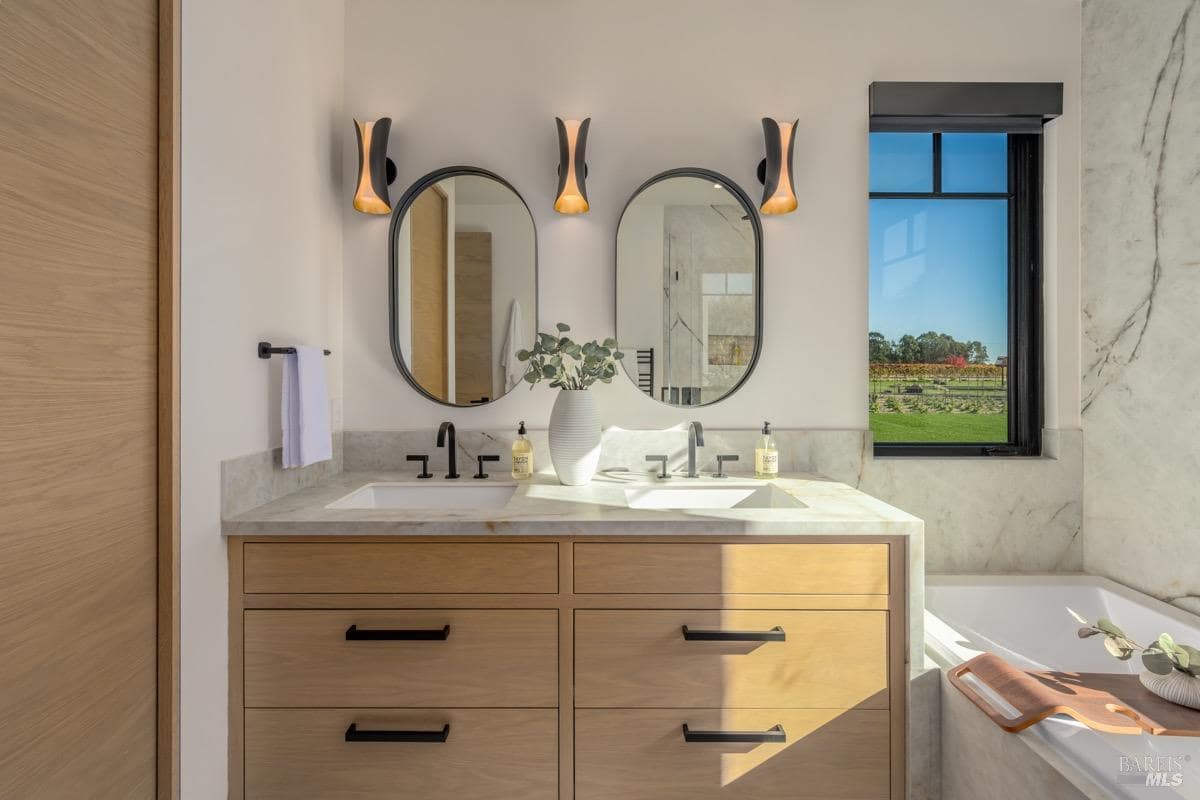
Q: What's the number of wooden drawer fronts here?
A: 6